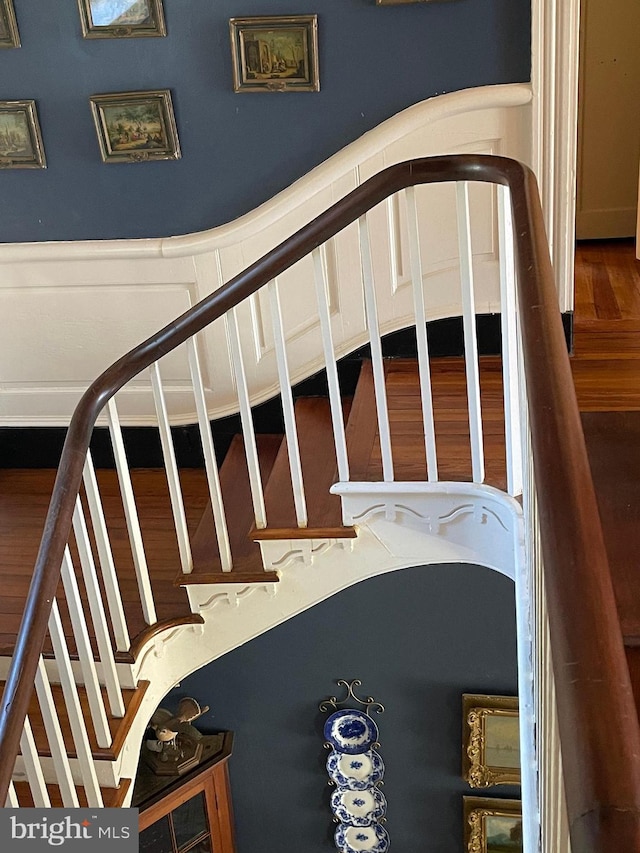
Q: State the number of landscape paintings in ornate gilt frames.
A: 2